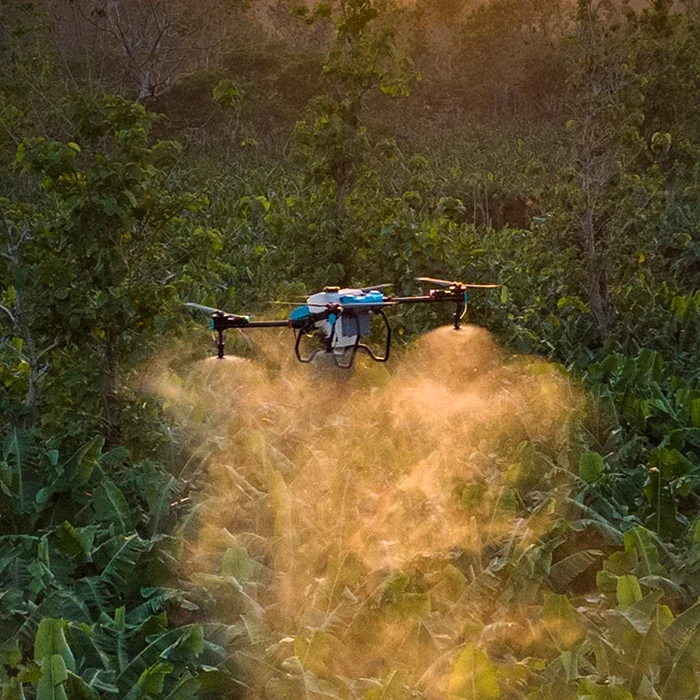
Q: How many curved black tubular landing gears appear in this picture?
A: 2